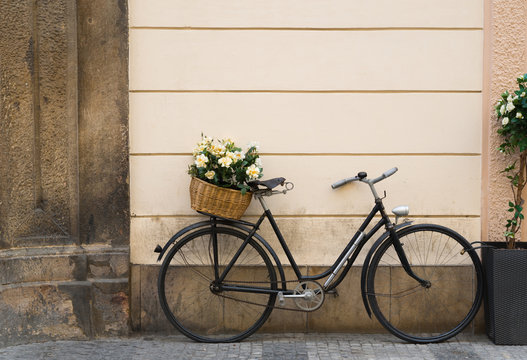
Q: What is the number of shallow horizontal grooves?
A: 4